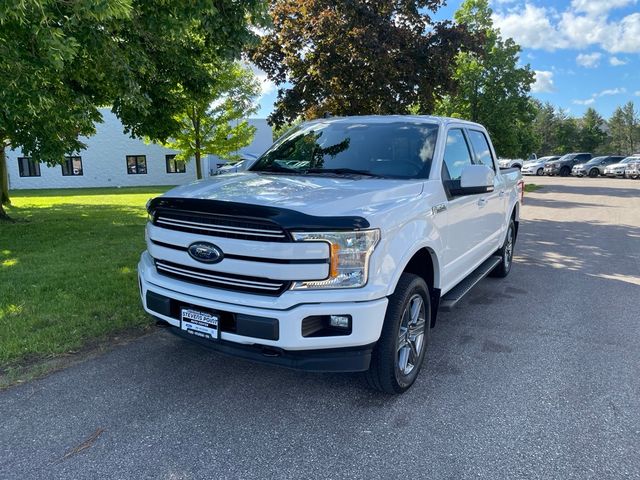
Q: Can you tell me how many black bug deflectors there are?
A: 1